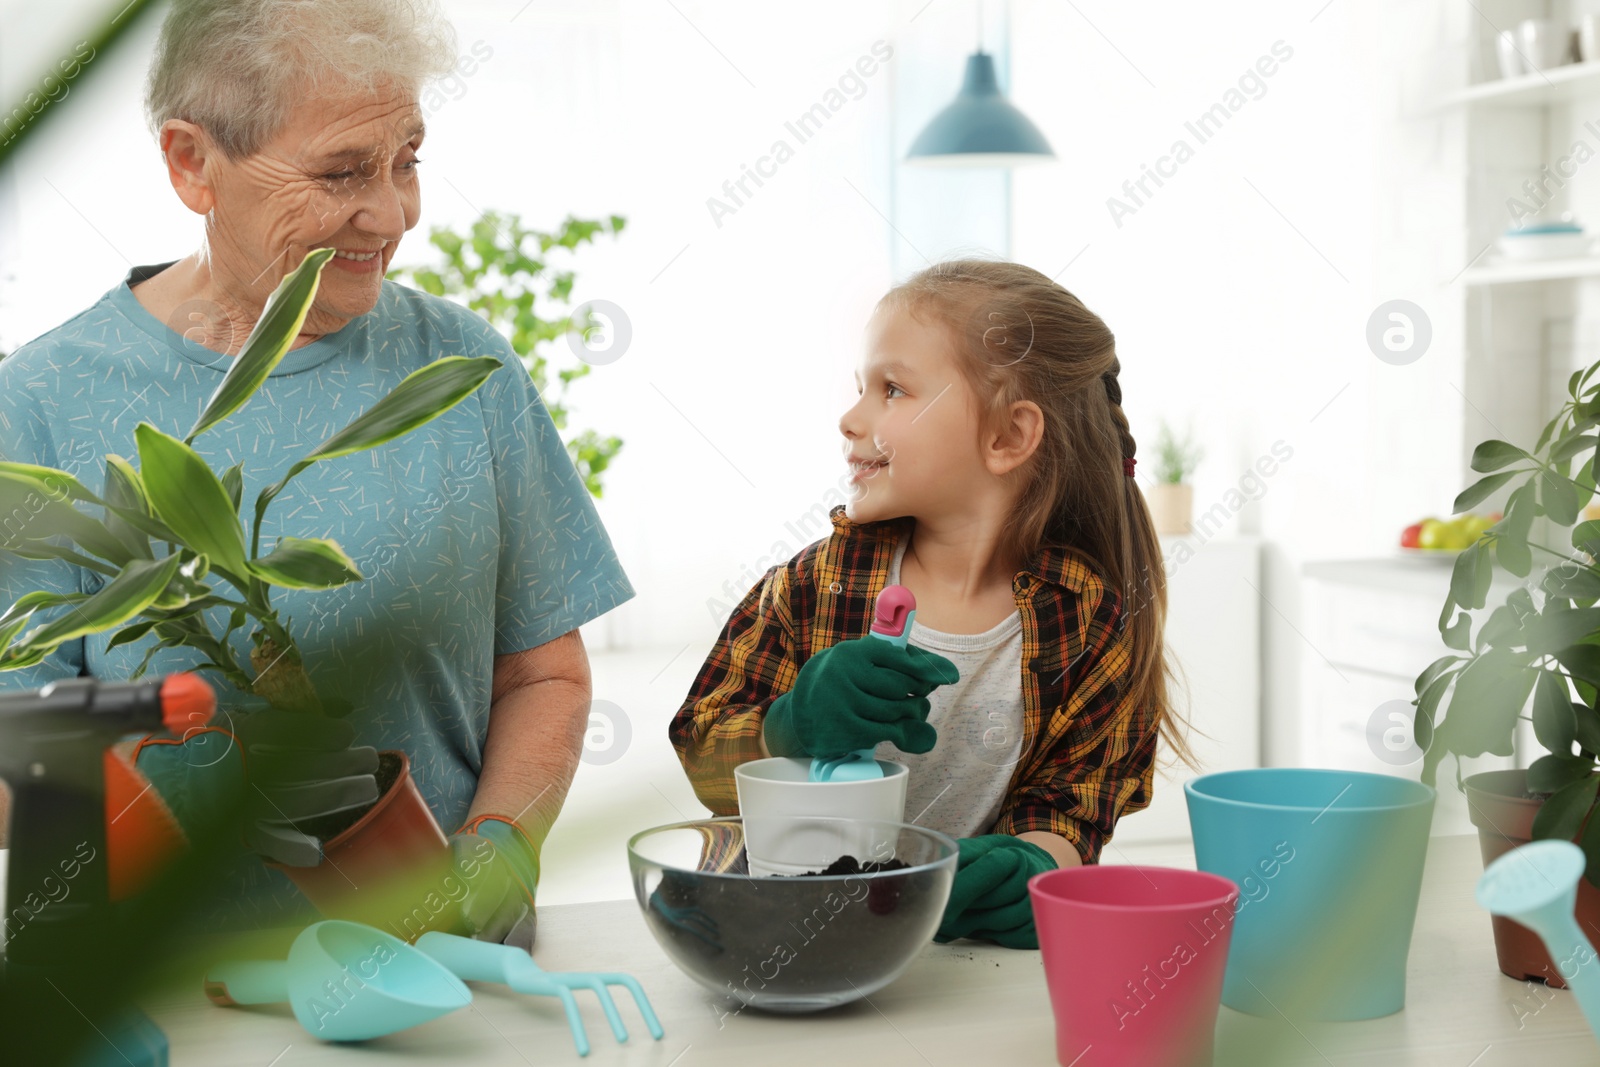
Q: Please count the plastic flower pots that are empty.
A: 2